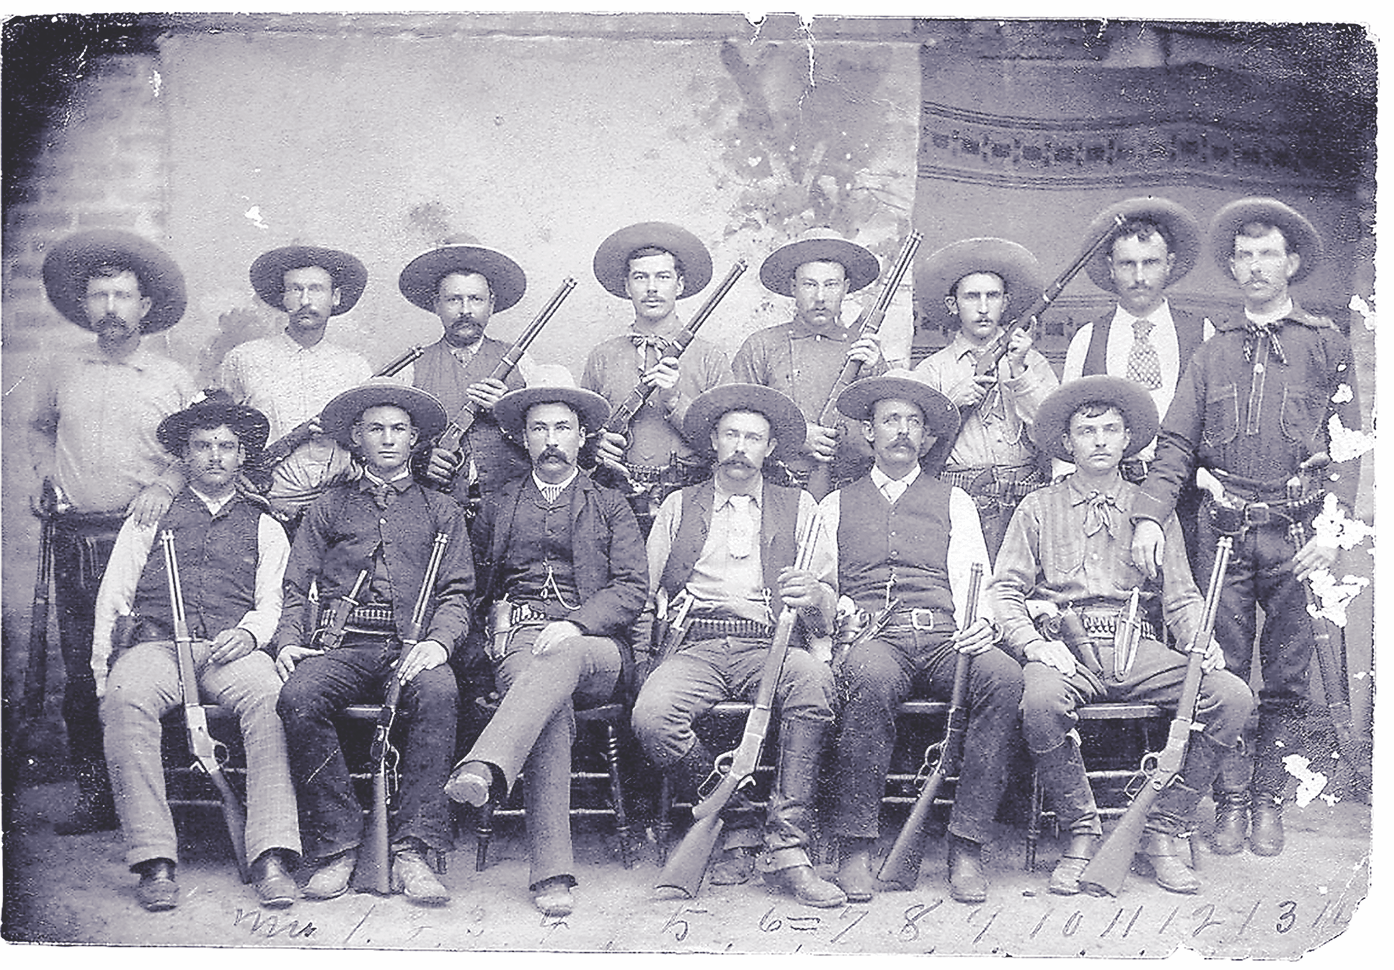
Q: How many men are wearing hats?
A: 14